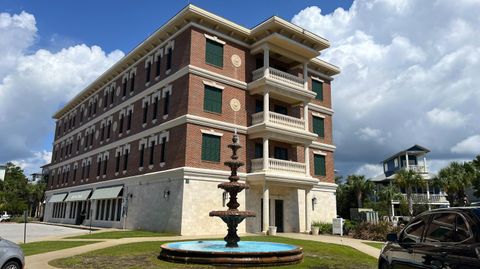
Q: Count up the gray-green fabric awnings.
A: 3